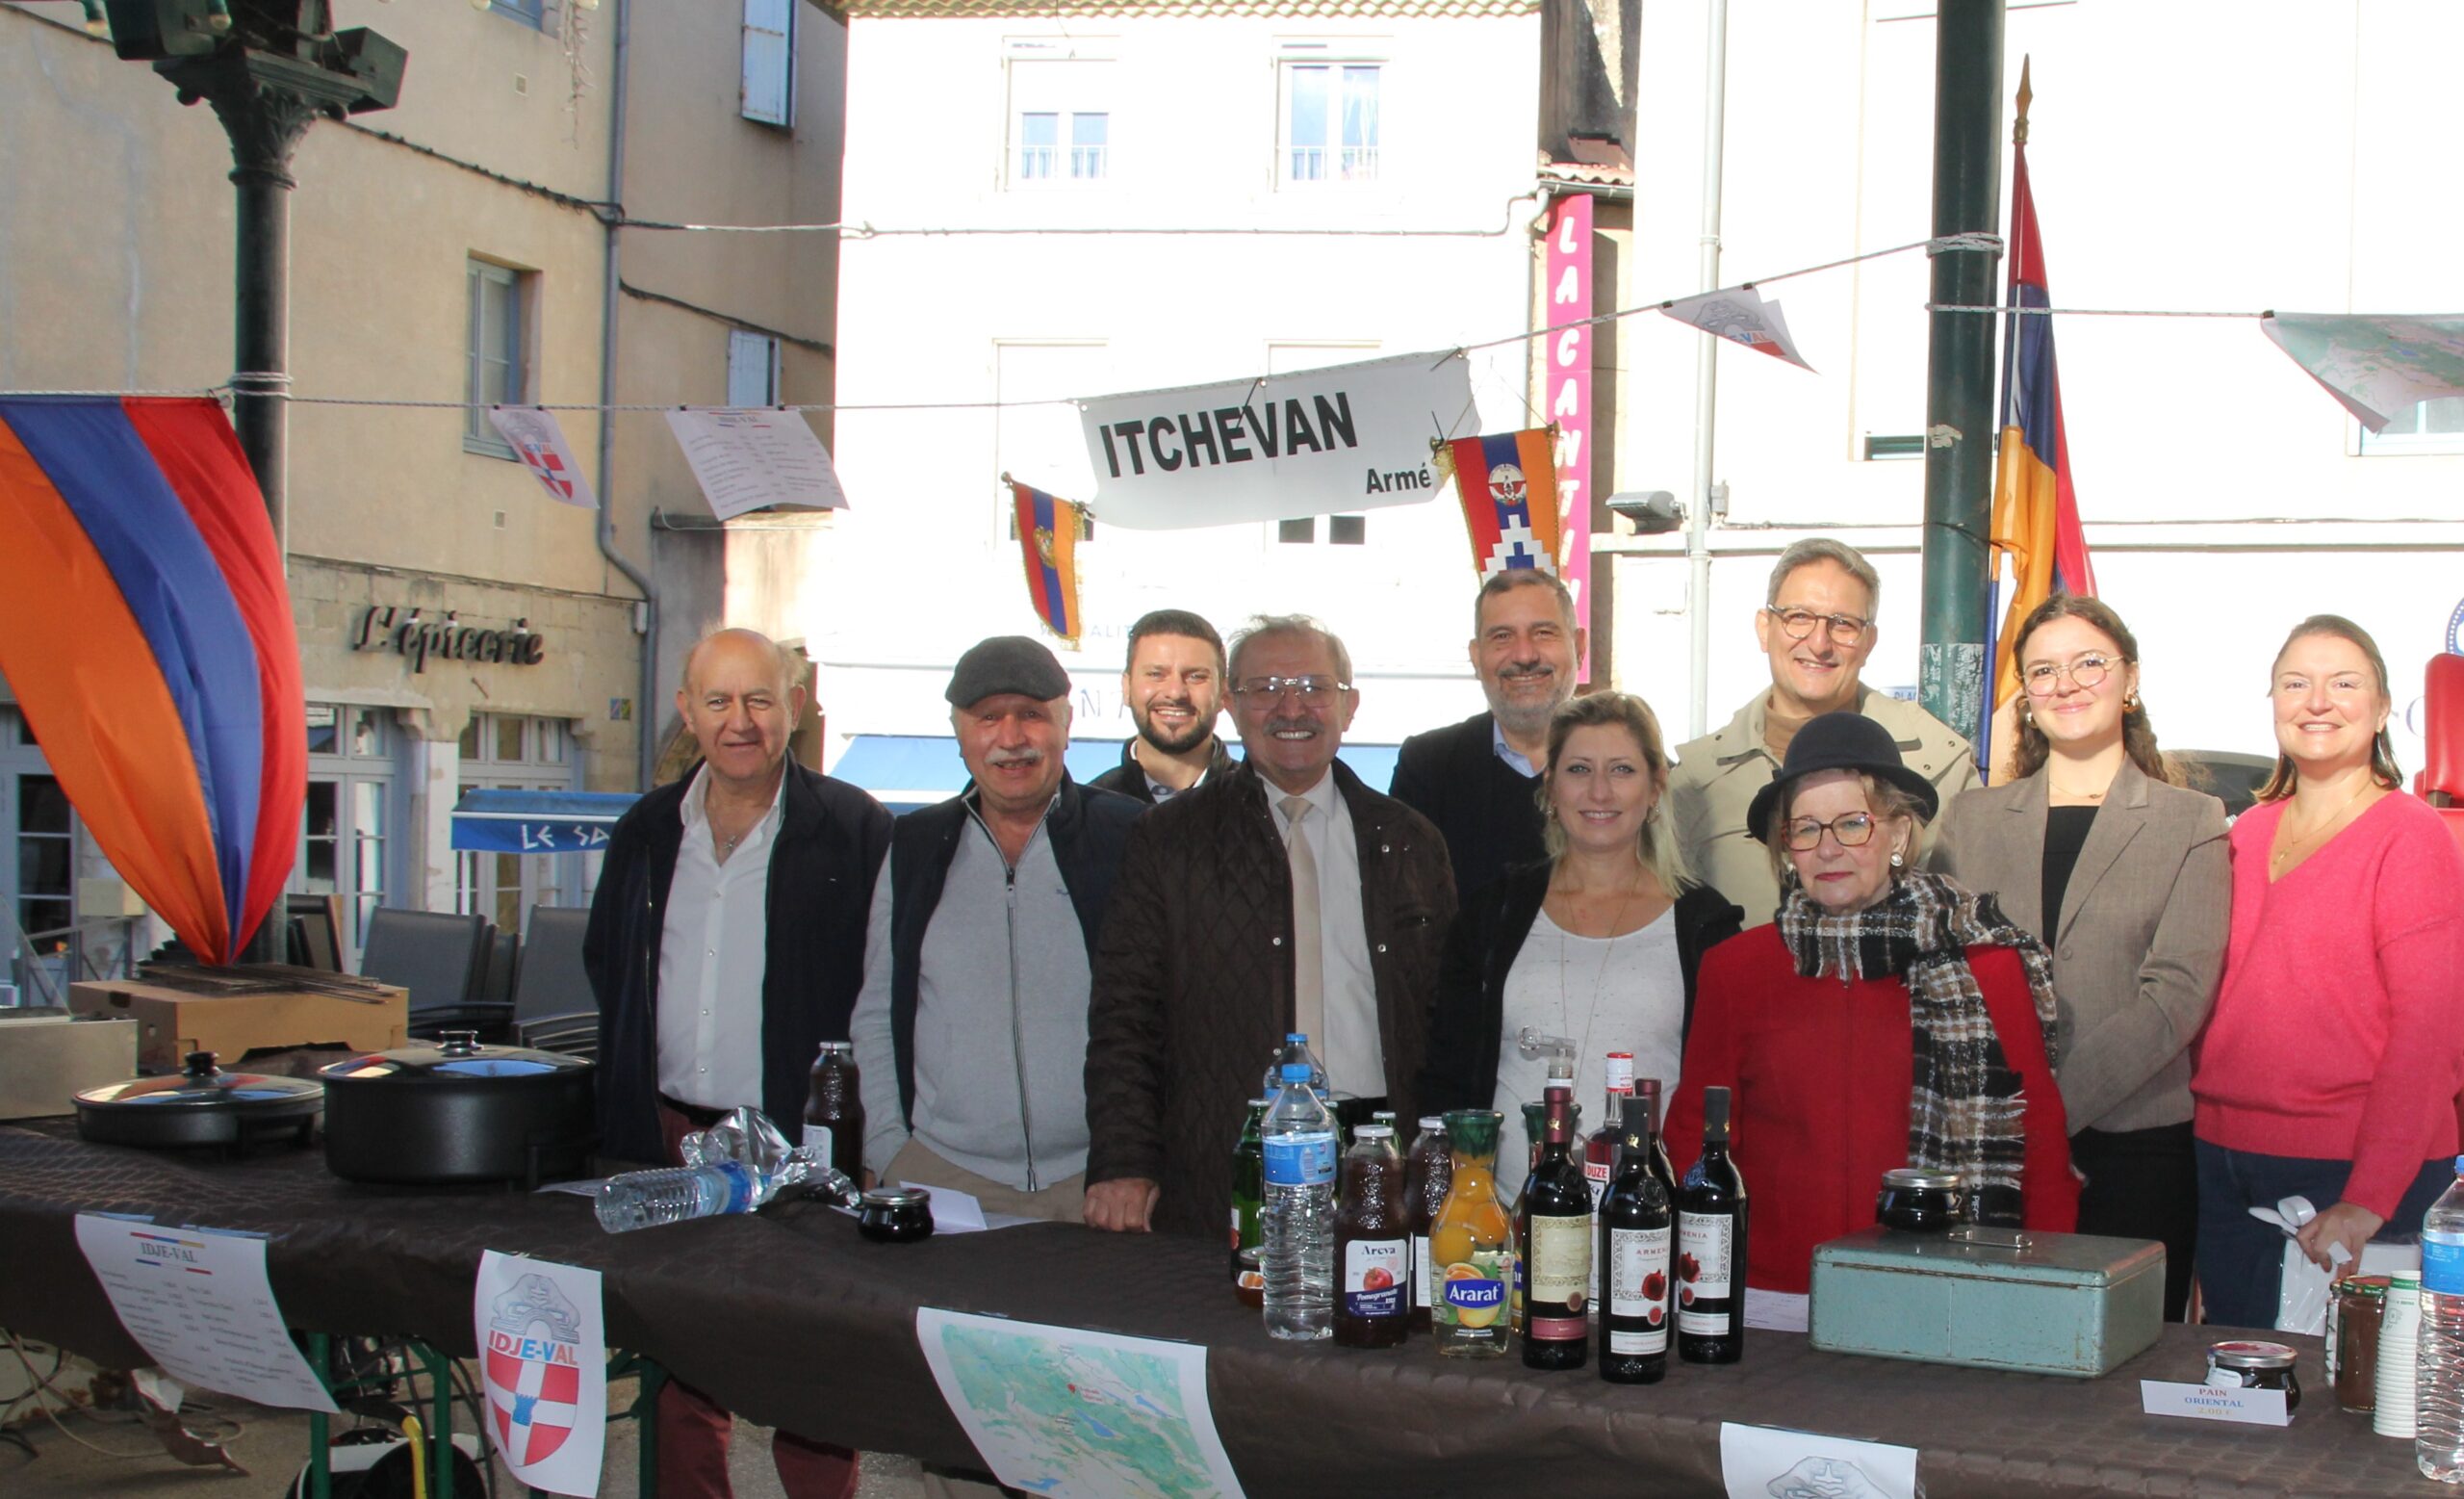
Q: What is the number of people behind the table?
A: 10